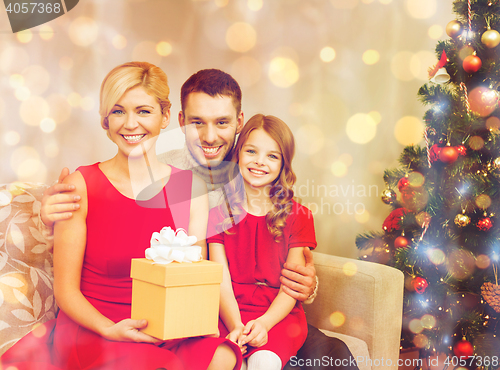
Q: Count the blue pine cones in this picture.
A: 0